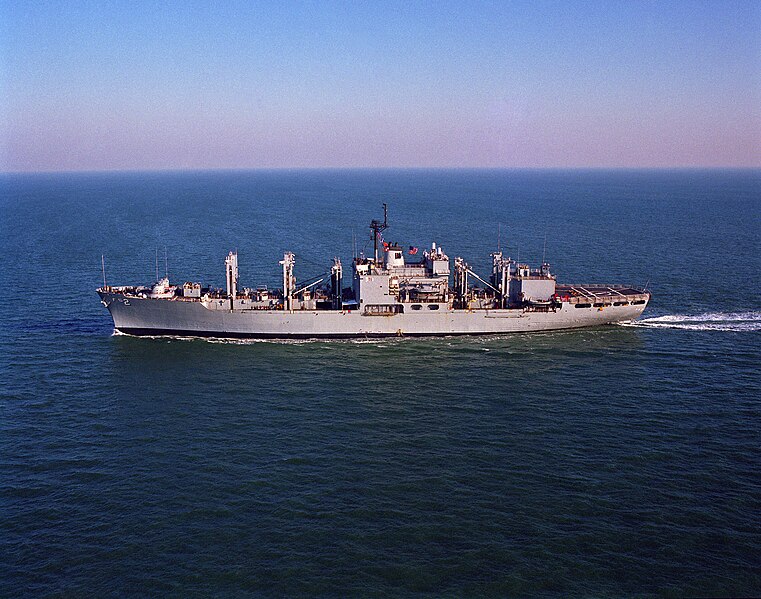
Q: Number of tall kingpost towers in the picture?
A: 5